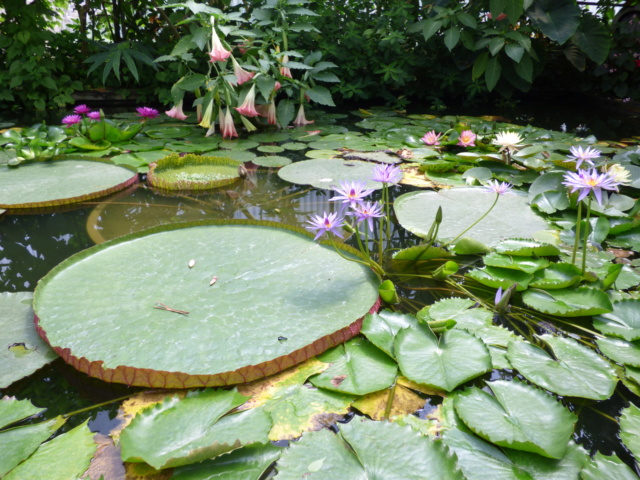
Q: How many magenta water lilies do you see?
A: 4